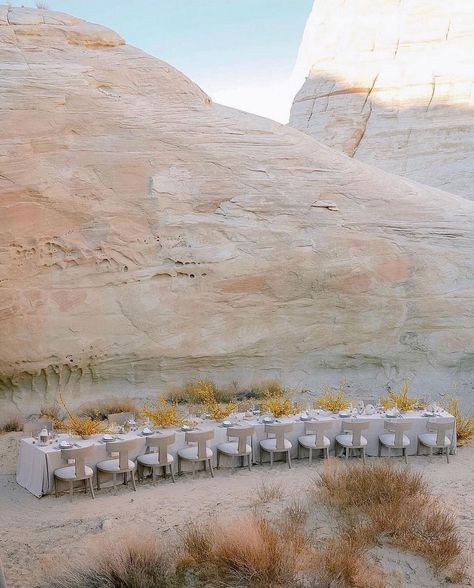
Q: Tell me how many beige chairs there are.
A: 10